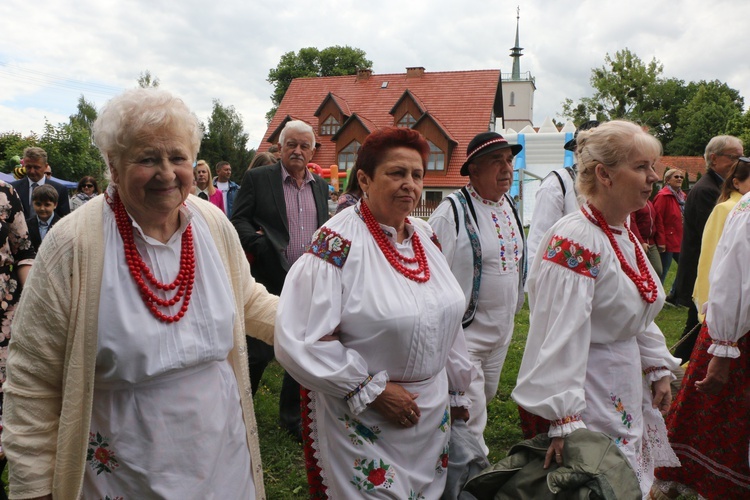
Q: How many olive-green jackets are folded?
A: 1